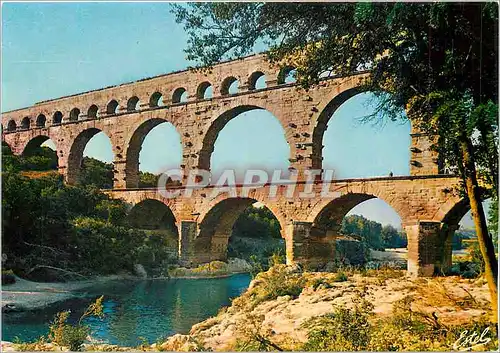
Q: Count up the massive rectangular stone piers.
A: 3